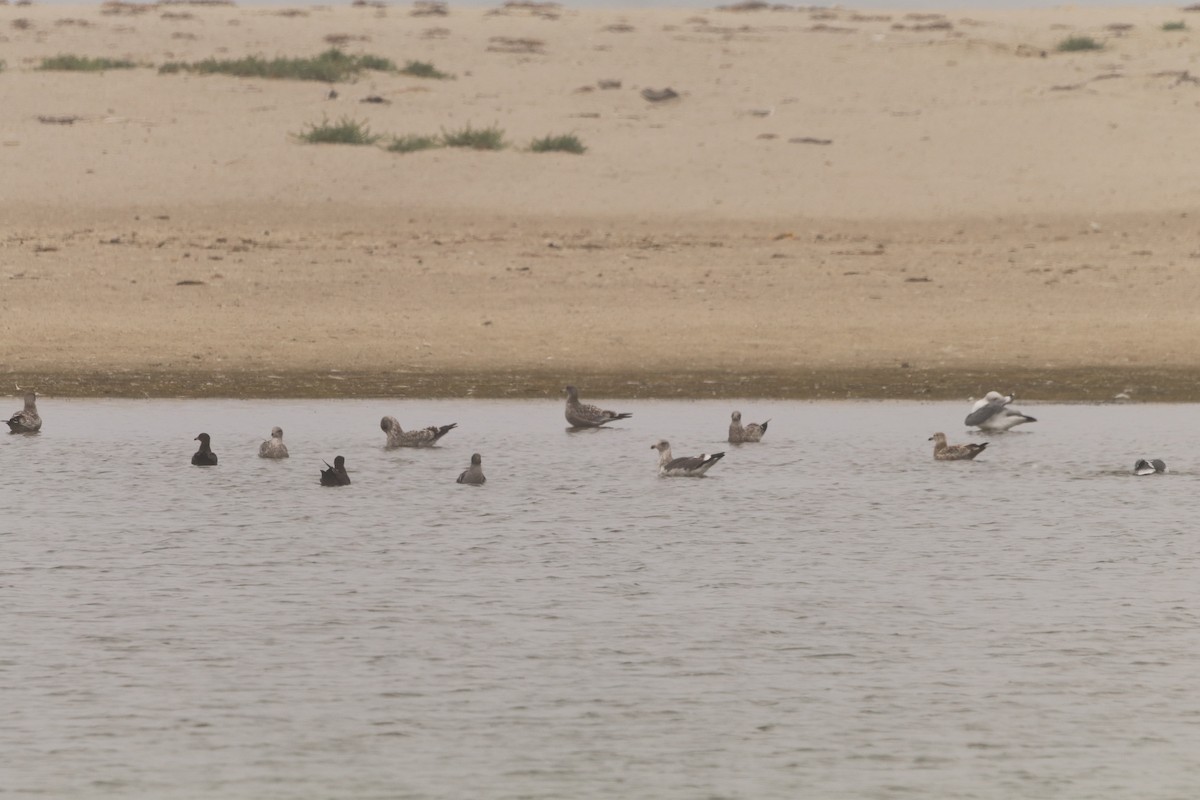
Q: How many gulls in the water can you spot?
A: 12